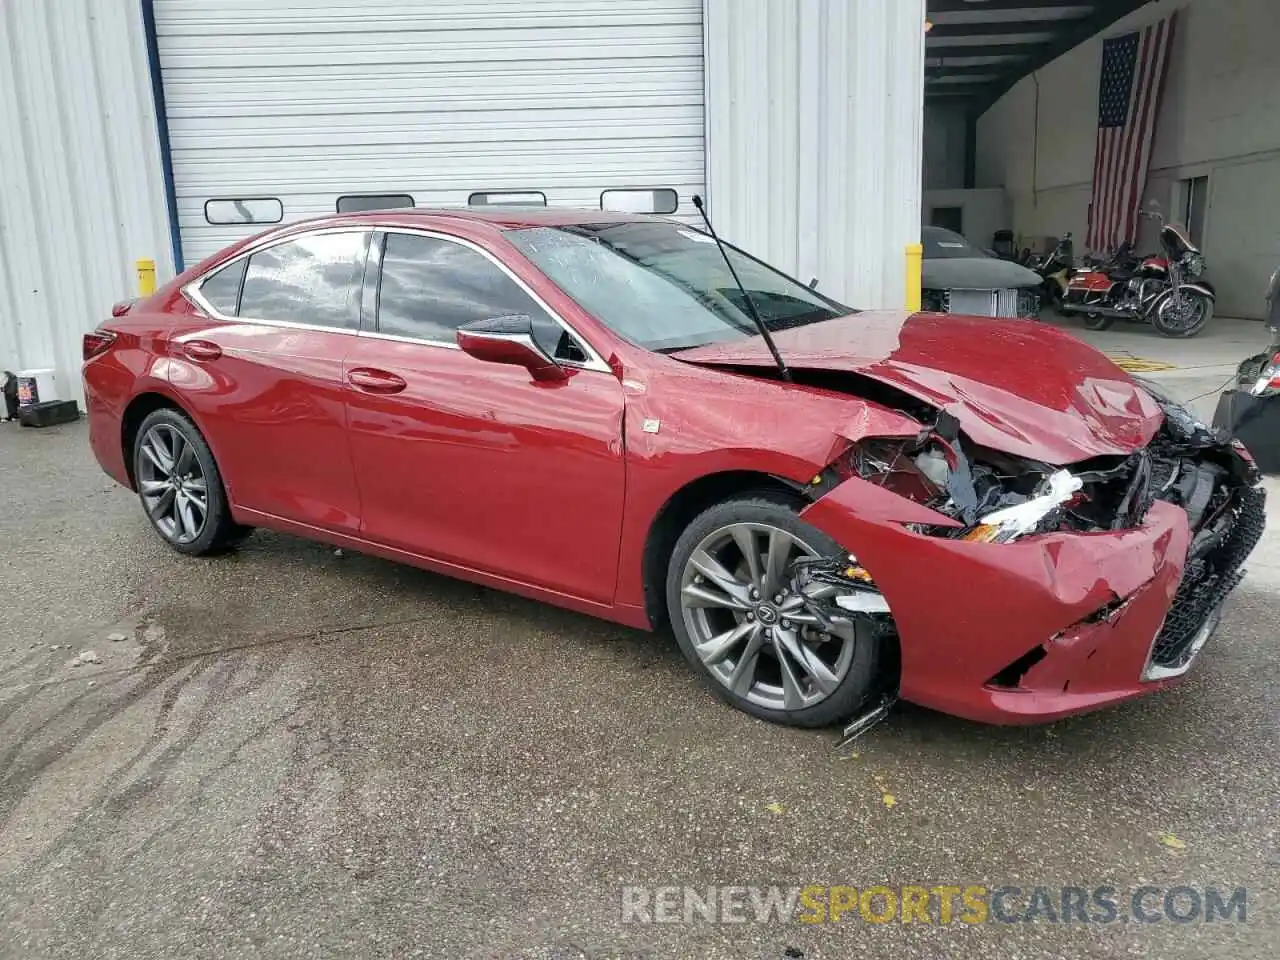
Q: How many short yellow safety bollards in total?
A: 2